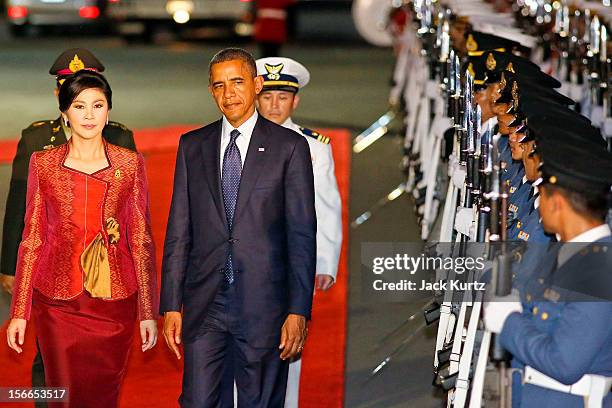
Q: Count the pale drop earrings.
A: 2